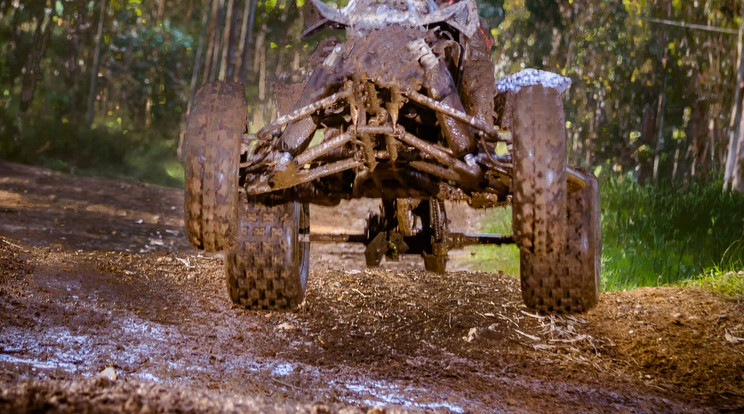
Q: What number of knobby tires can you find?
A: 4